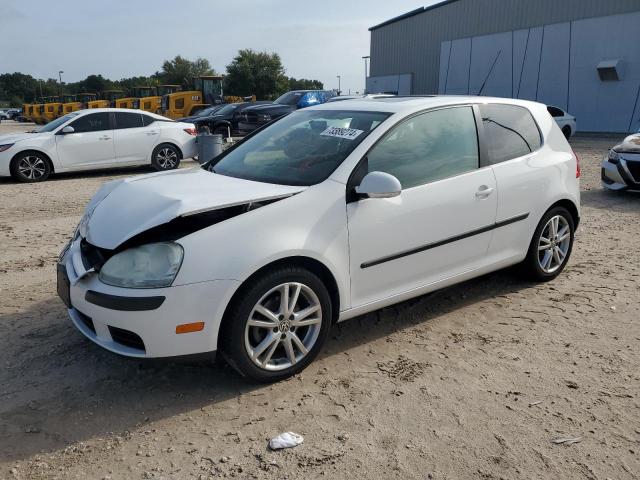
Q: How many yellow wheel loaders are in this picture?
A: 8